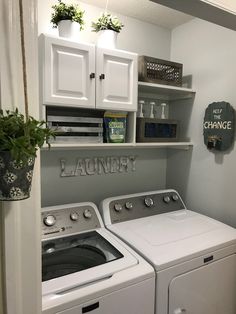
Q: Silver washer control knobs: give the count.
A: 3